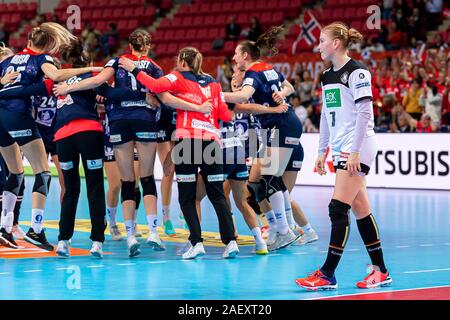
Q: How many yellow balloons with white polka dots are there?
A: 0